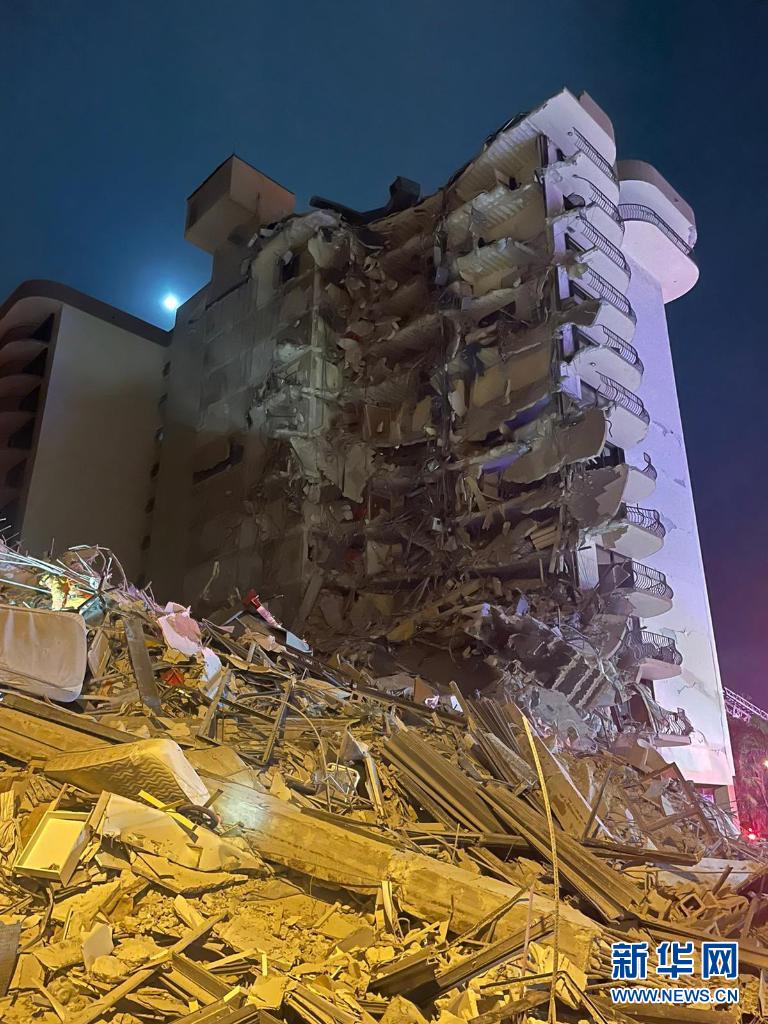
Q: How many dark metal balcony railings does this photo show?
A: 12